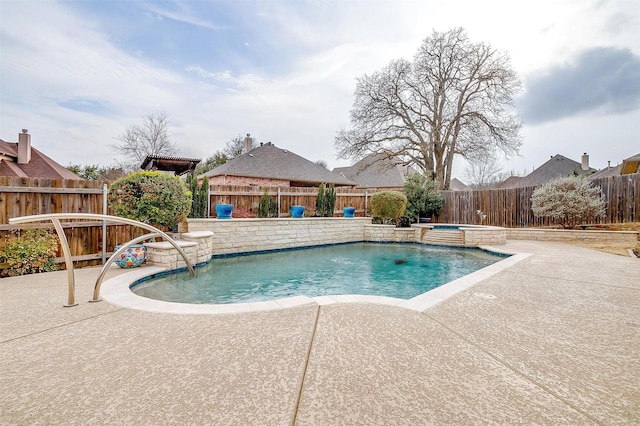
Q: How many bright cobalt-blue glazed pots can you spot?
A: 3